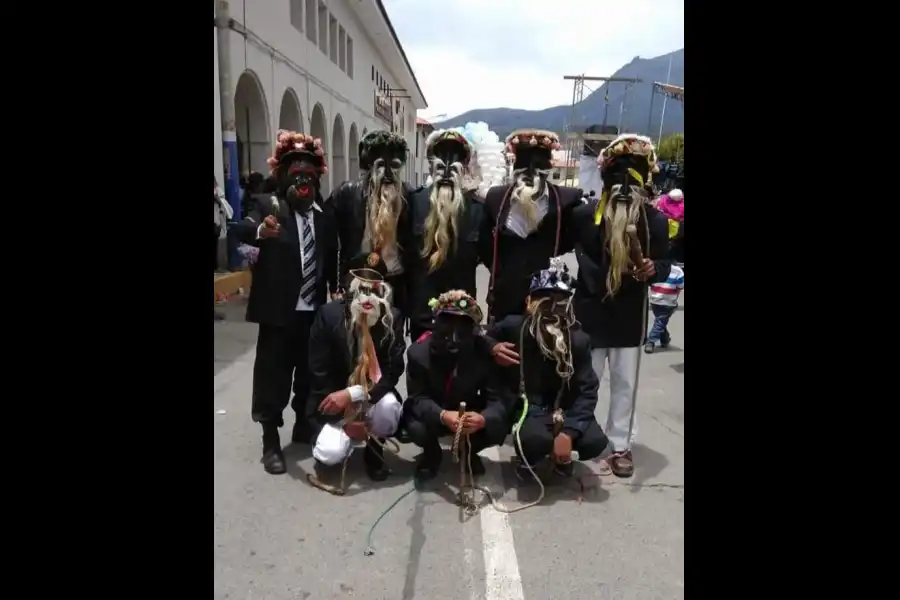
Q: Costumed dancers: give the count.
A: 8